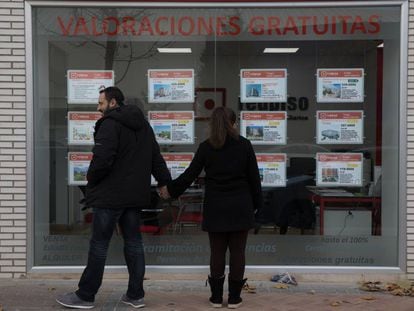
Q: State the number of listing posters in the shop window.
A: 12